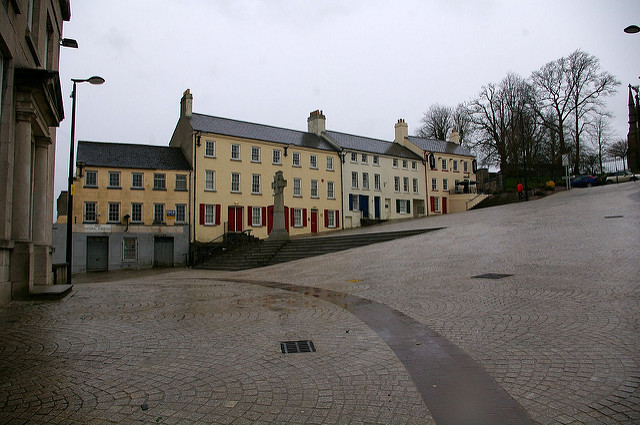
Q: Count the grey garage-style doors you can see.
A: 2